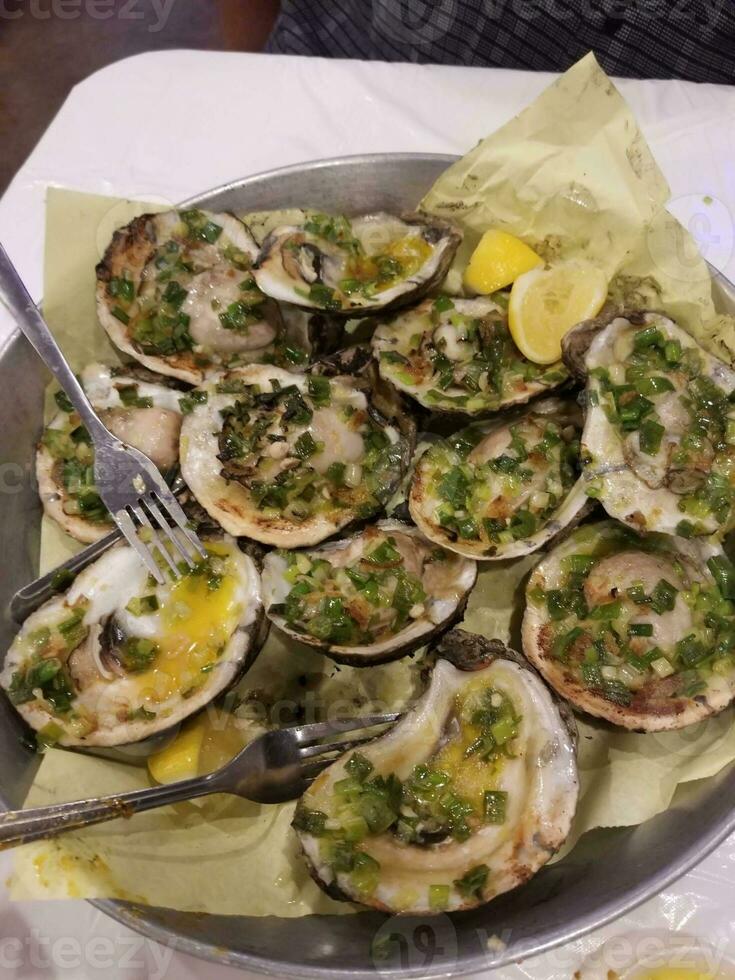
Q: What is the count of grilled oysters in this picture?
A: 11